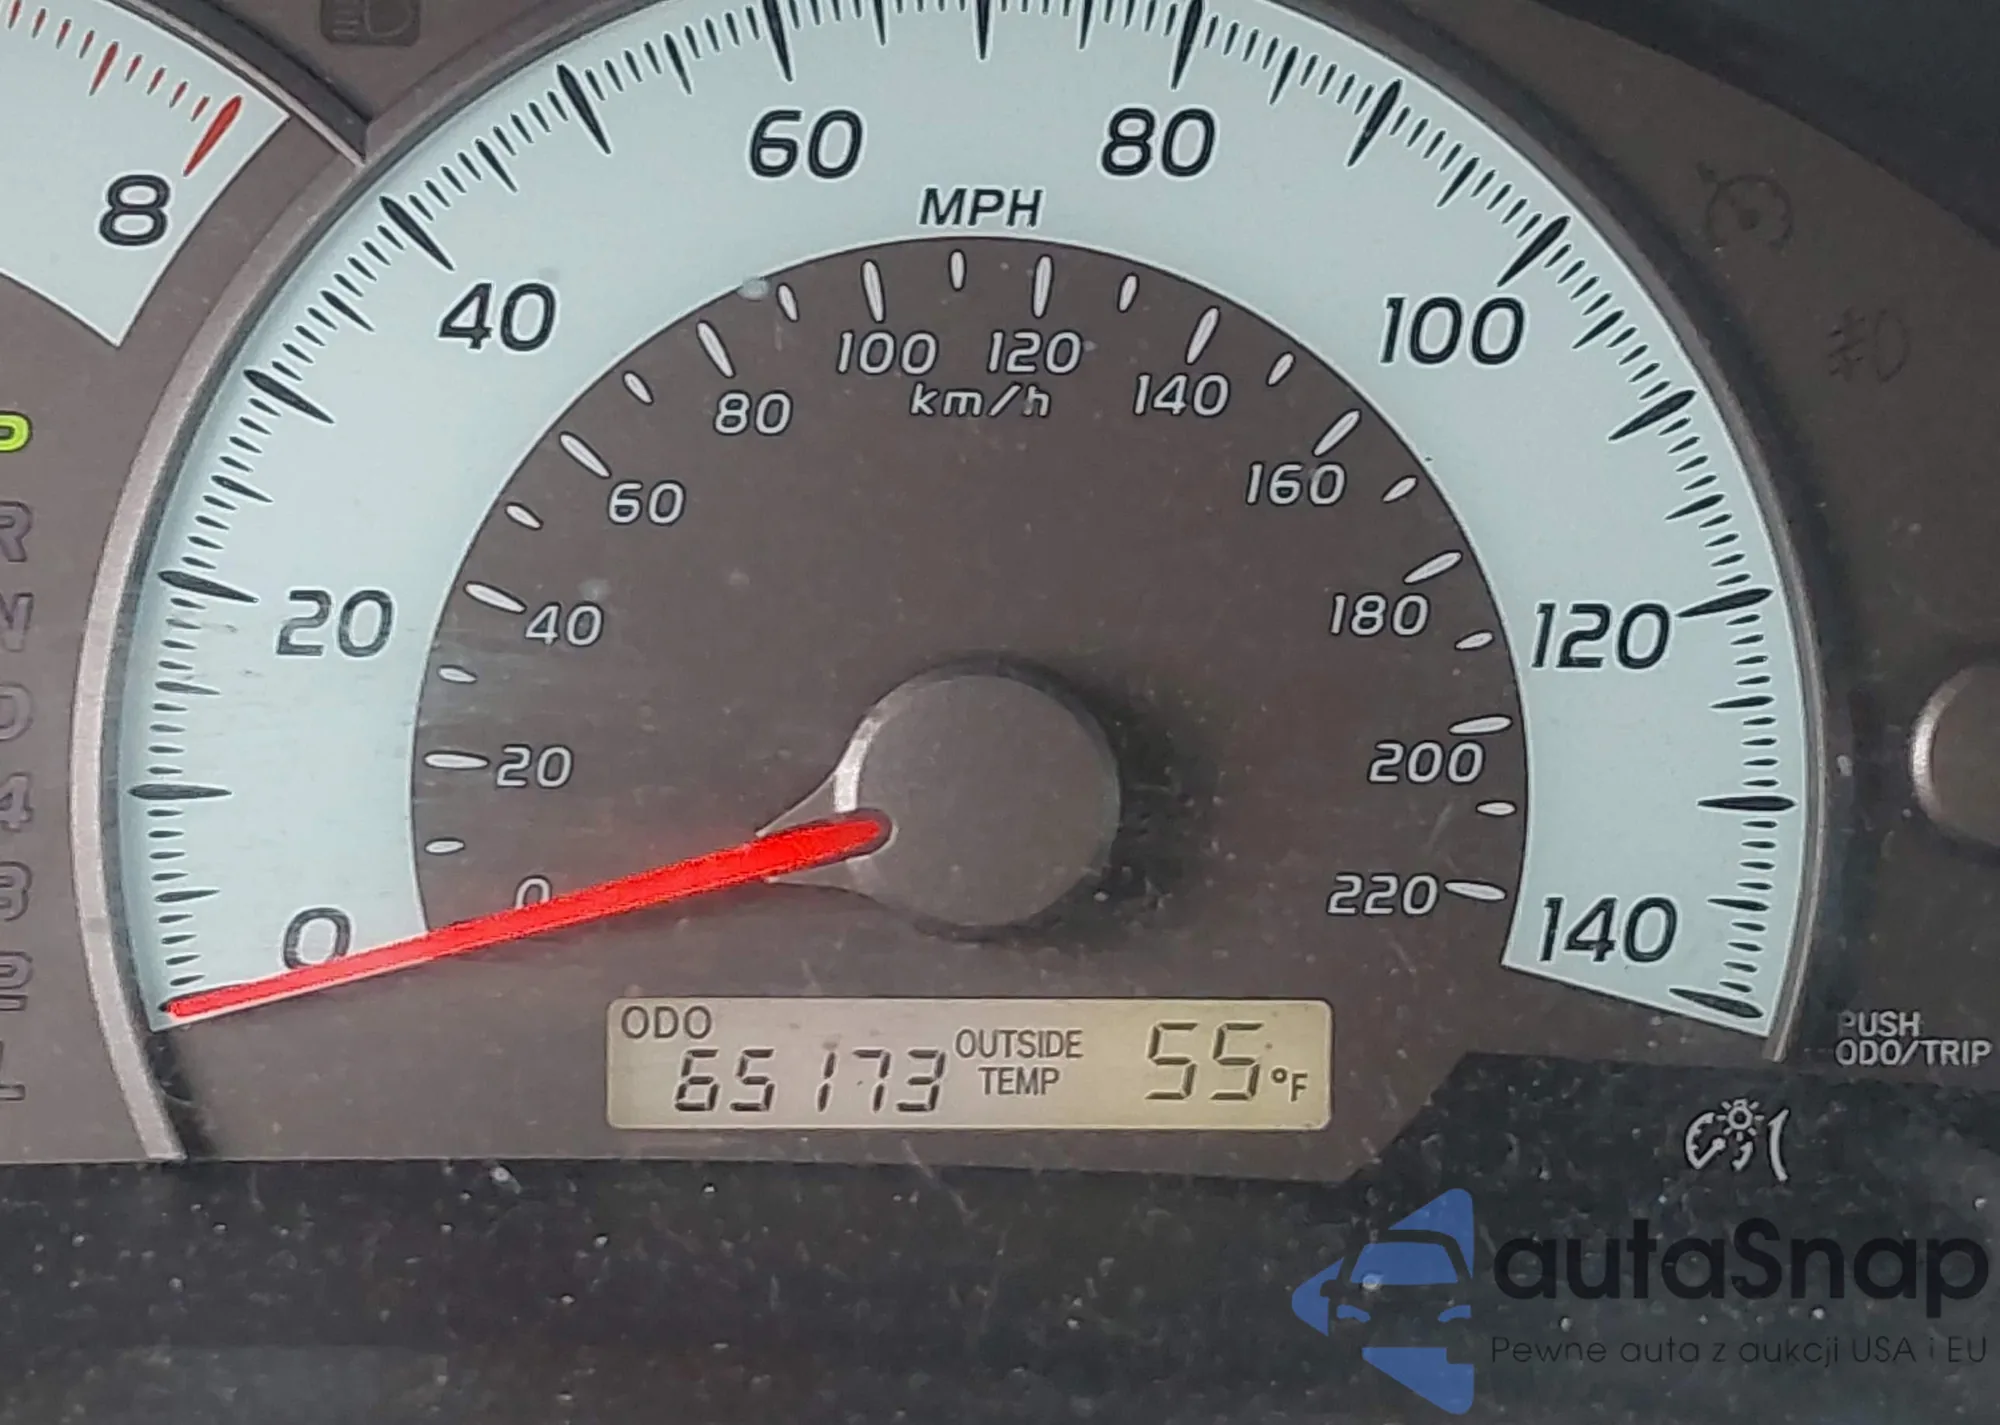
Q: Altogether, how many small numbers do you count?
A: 12